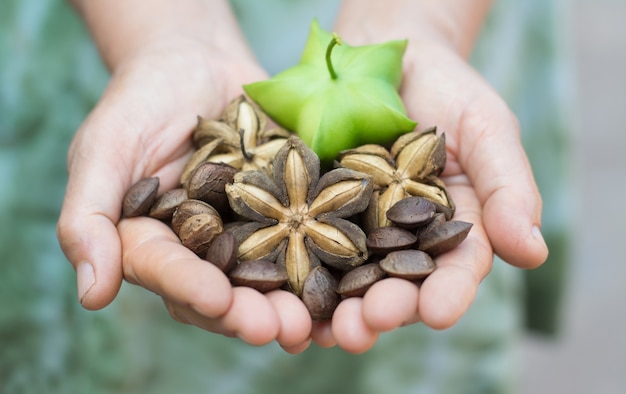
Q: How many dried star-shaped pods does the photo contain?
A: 3